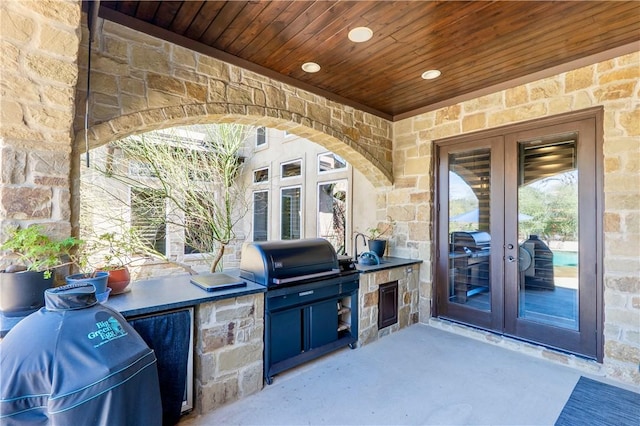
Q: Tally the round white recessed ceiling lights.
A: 3